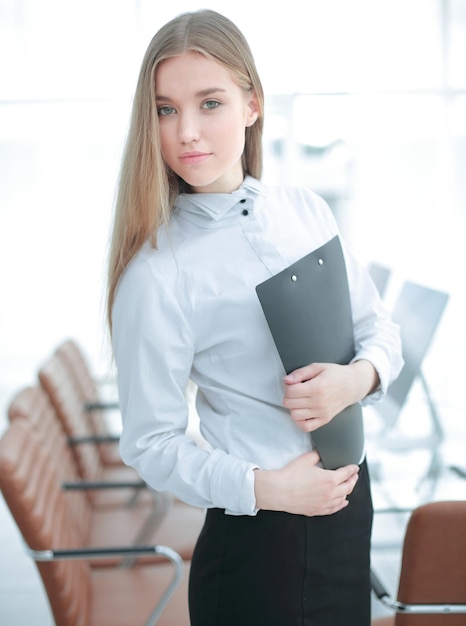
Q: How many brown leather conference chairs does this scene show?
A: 5